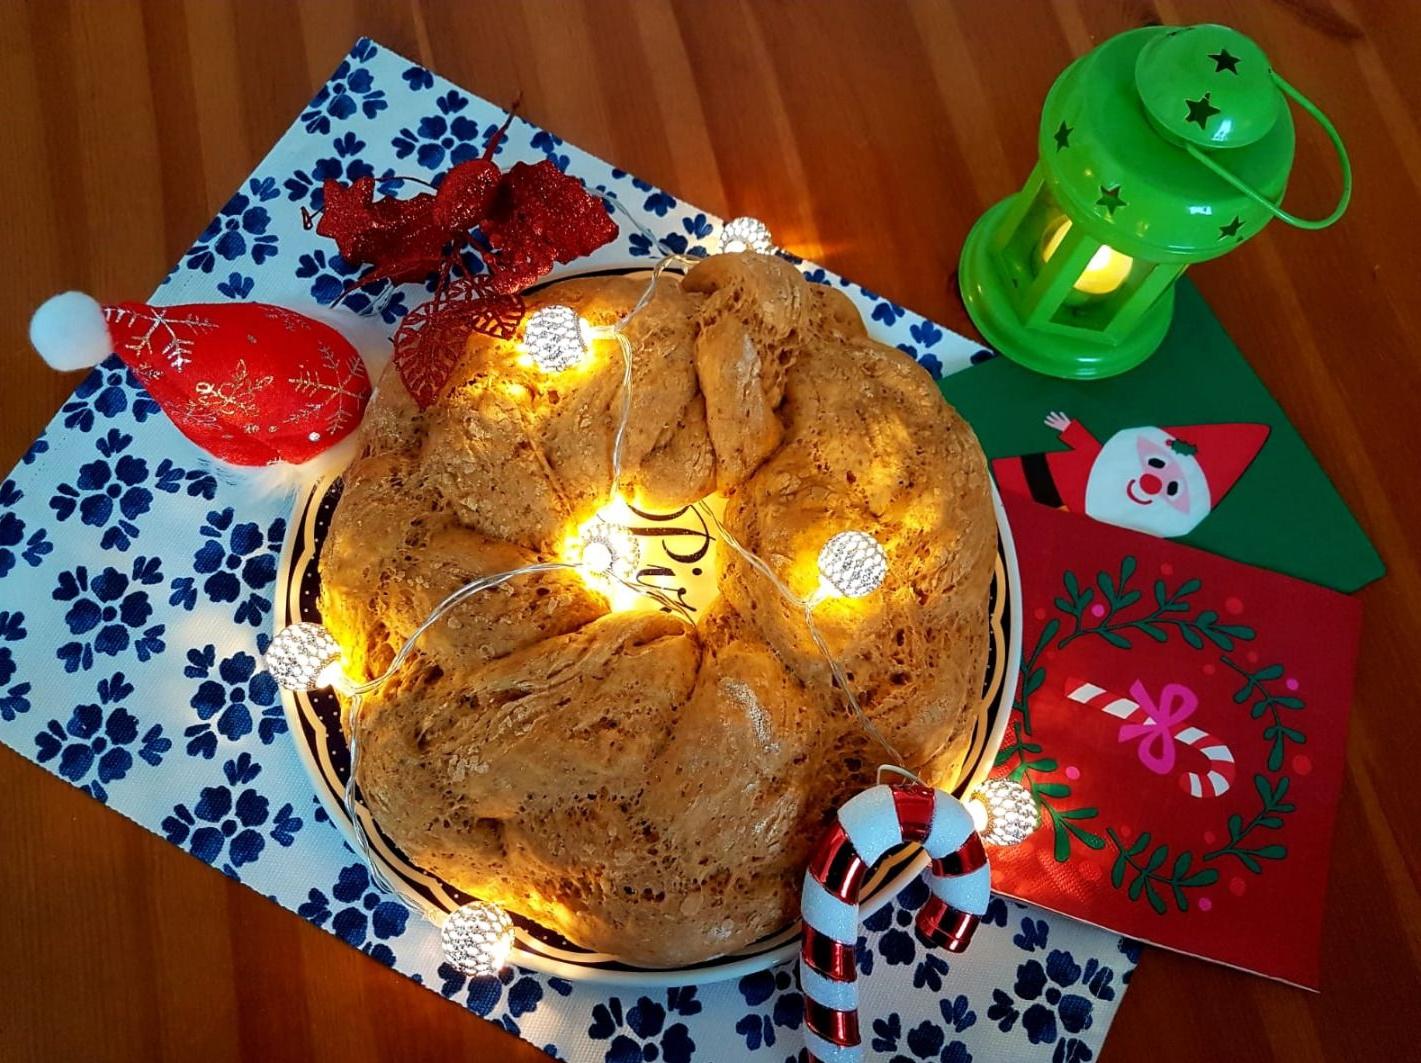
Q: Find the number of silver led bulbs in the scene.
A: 7